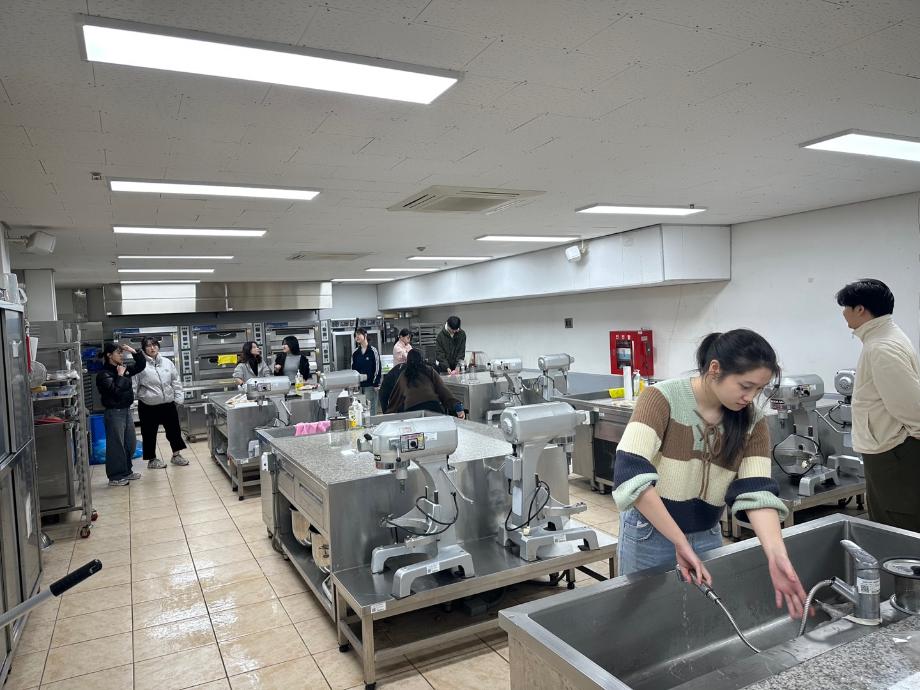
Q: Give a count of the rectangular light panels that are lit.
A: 12